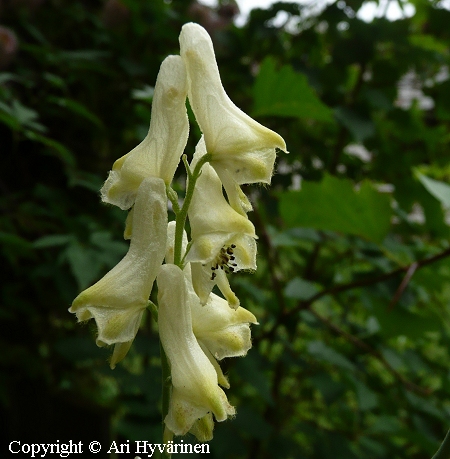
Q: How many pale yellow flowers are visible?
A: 6